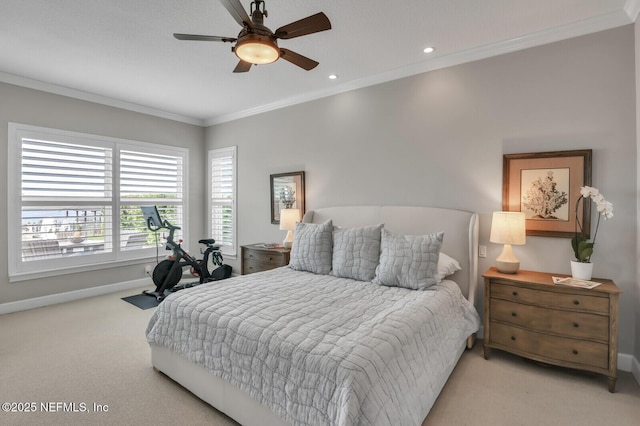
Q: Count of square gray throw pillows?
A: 3